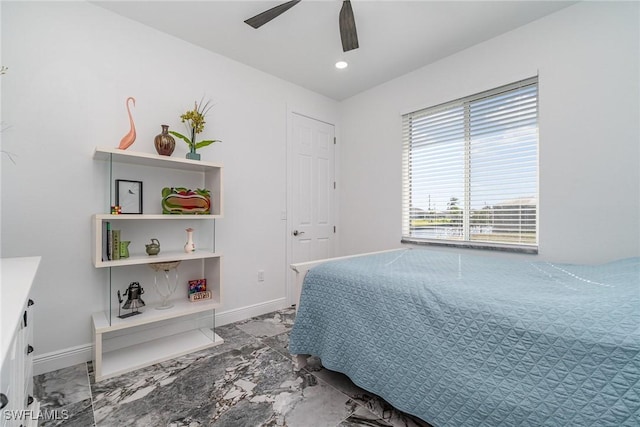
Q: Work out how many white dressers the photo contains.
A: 1